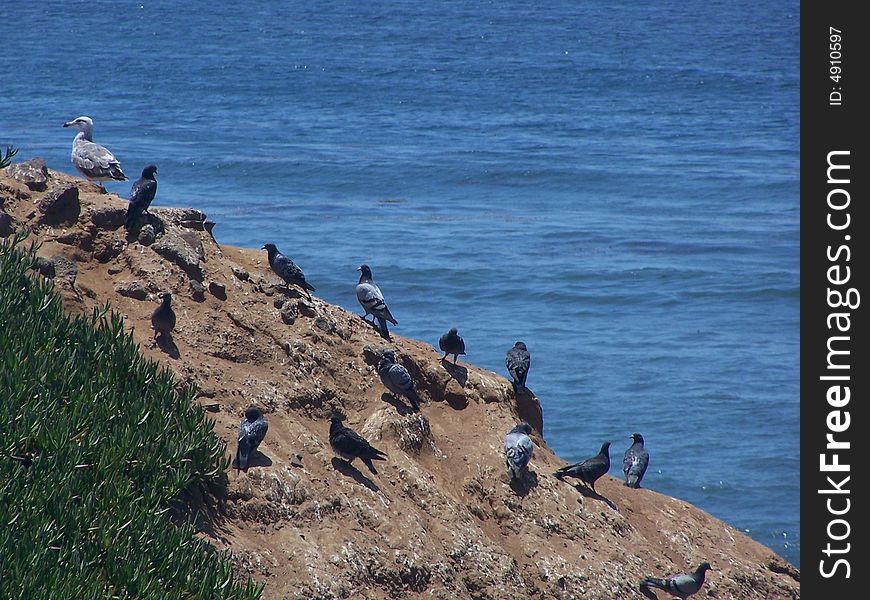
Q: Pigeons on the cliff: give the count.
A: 13